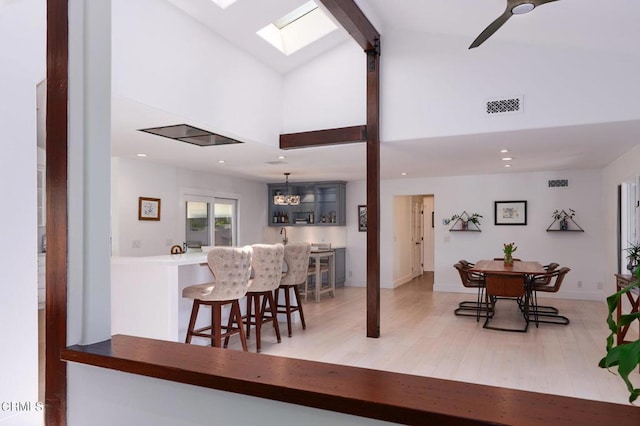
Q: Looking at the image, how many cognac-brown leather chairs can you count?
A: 6